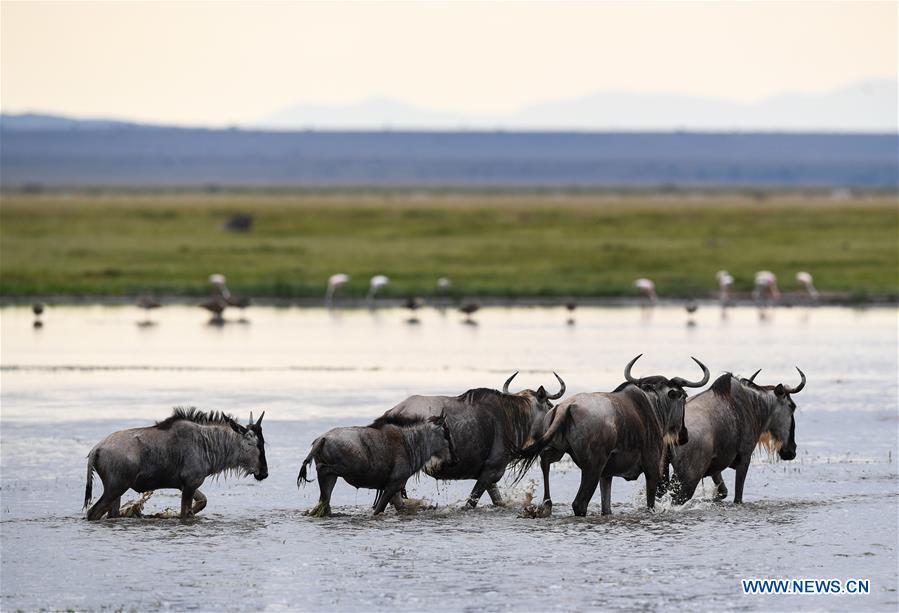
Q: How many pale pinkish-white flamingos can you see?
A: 8